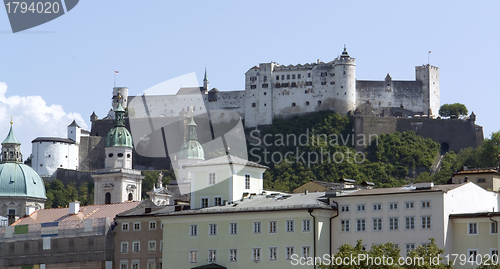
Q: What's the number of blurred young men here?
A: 0